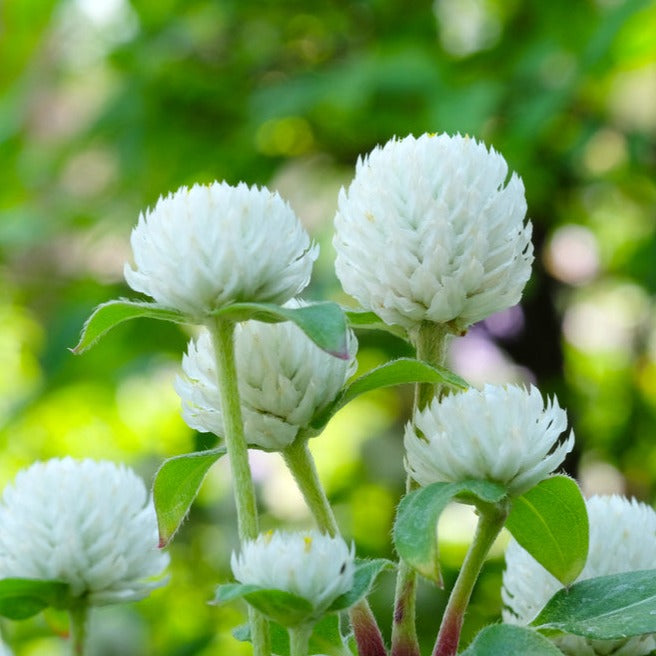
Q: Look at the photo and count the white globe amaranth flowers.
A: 7